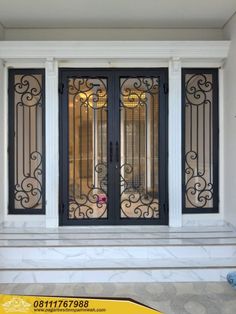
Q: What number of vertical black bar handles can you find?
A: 2